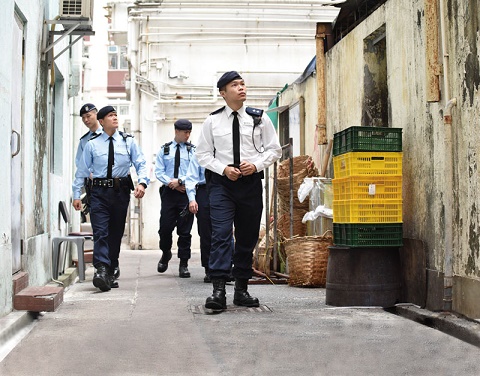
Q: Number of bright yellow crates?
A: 3